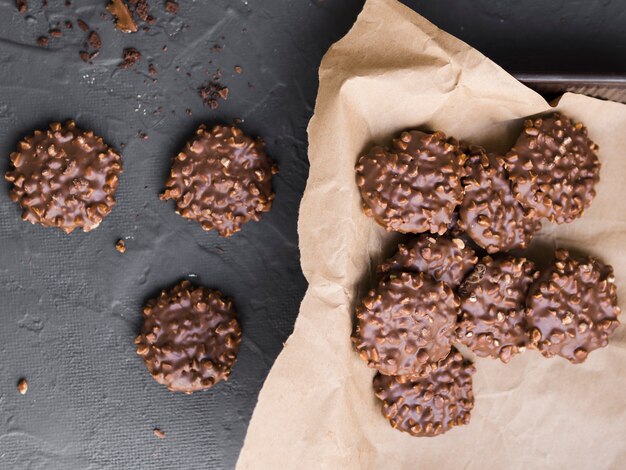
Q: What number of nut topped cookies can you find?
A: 11